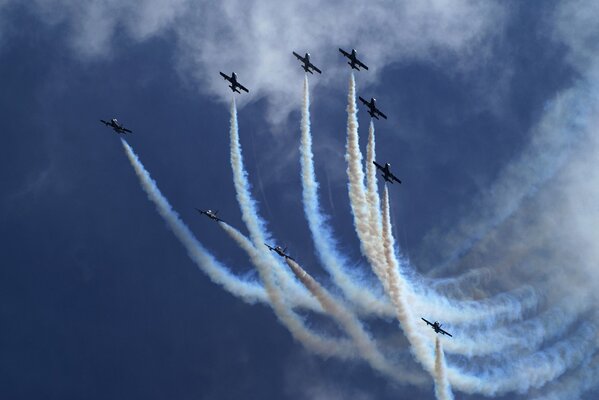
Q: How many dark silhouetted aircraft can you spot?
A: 9